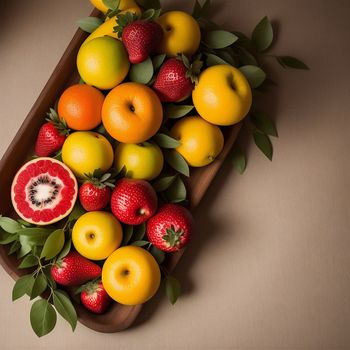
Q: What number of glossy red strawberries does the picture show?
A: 8